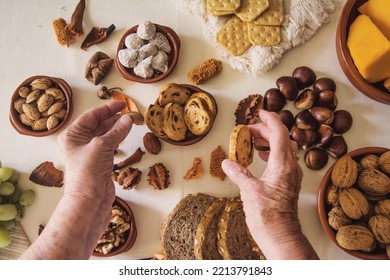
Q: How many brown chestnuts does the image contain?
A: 14